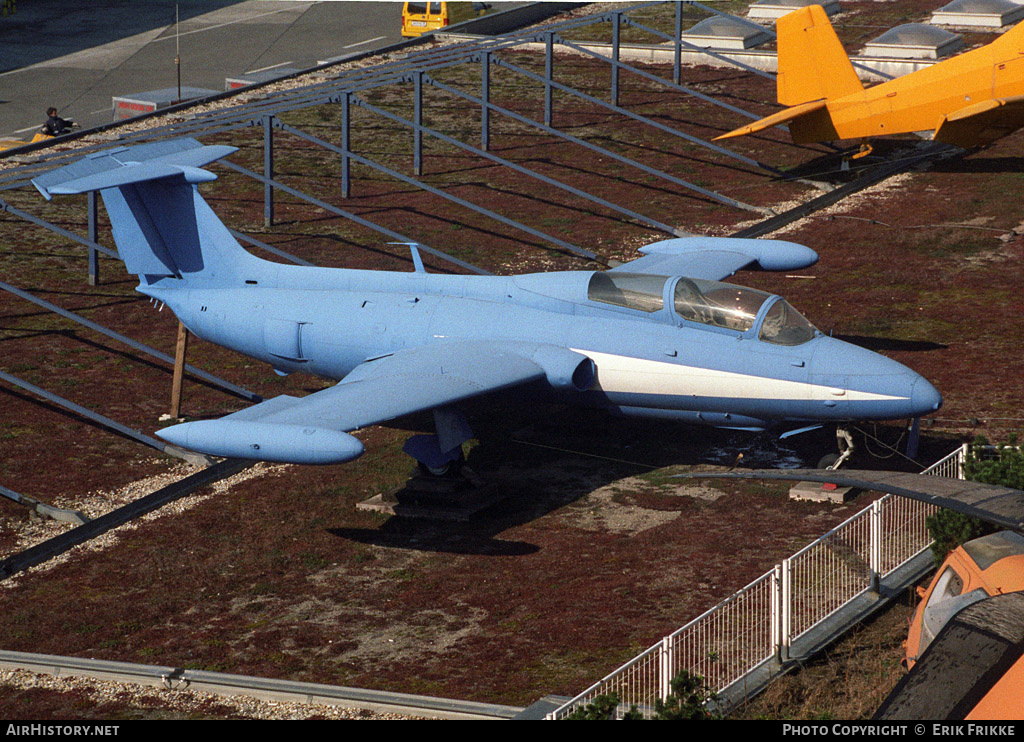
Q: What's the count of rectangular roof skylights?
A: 4